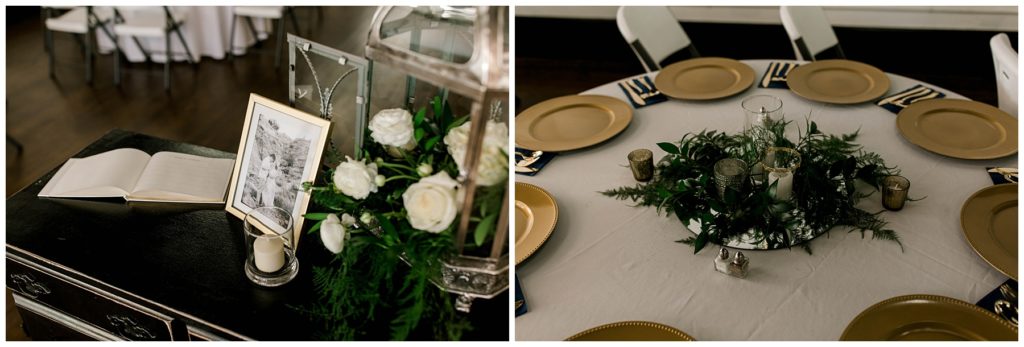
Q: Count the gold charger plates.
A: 8